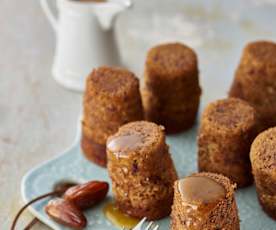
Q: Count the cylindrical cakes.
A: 7